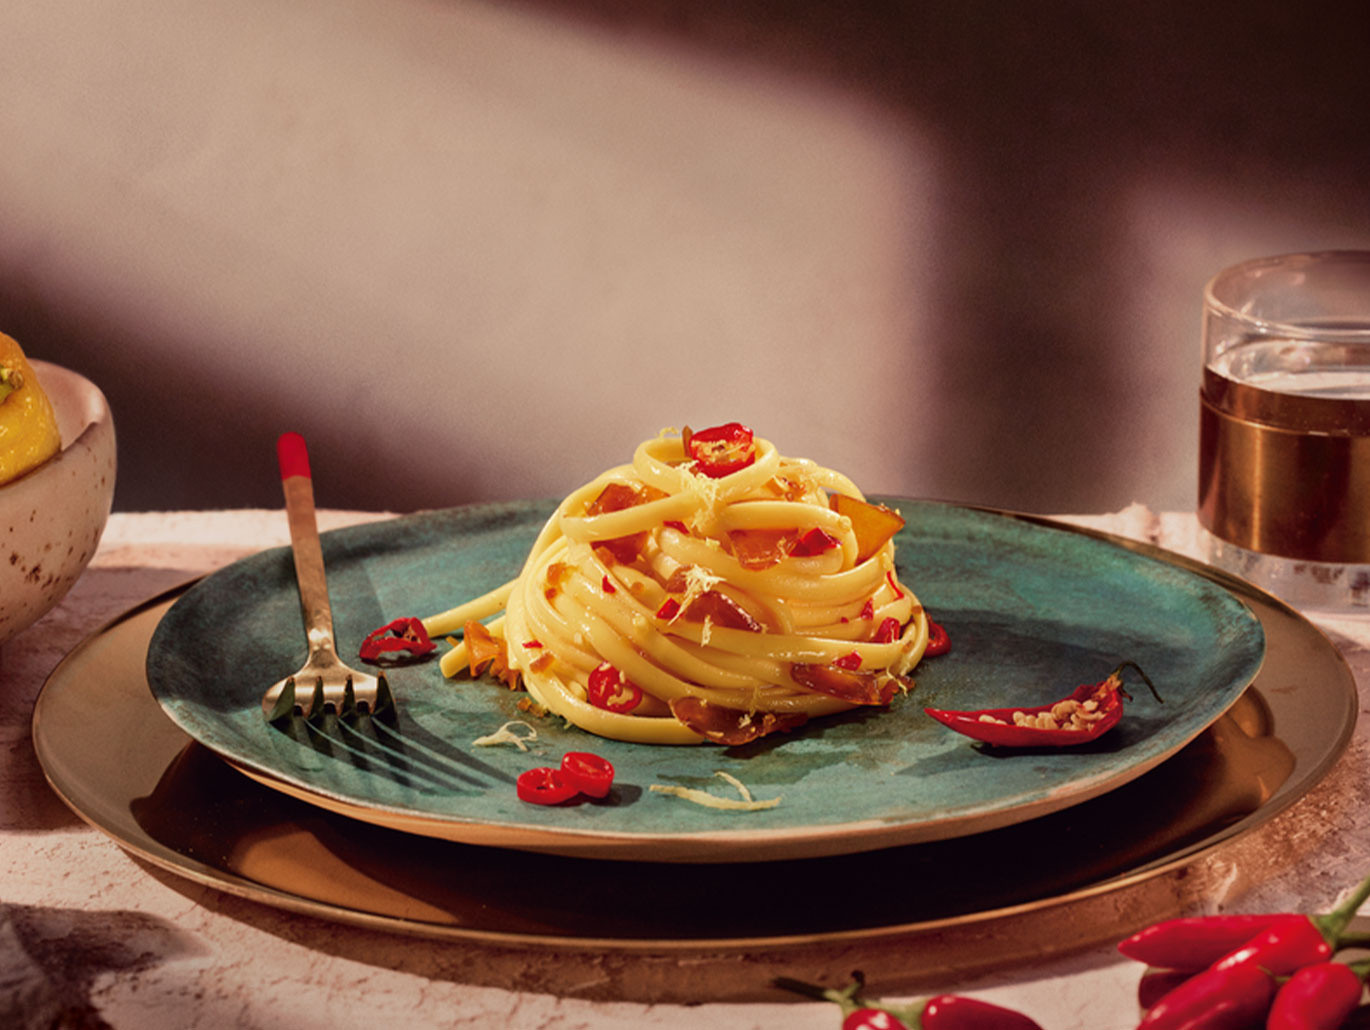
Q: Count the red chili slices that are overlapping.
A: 2